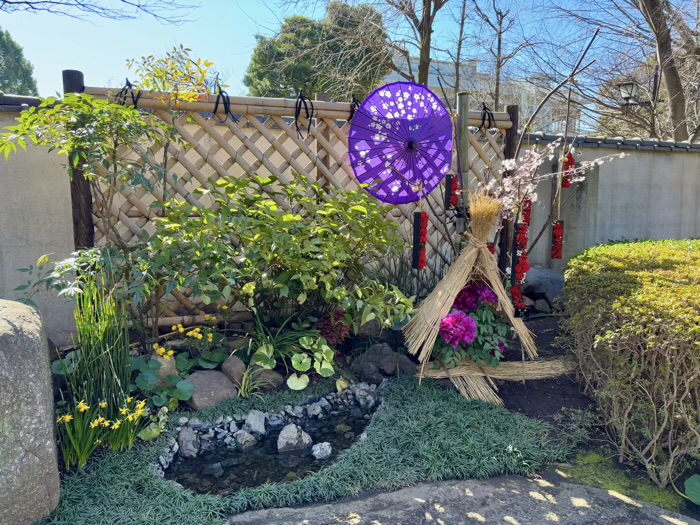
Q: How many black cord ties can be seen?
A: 5